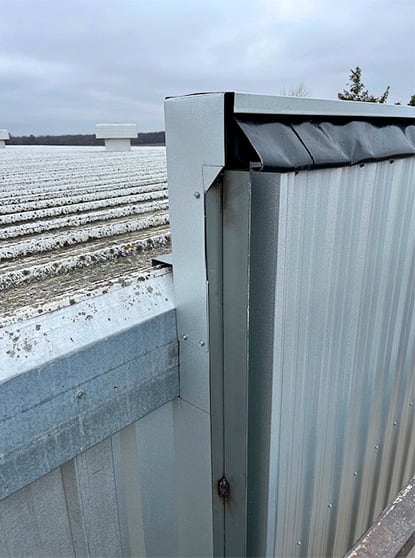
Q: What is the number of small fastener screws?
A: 10